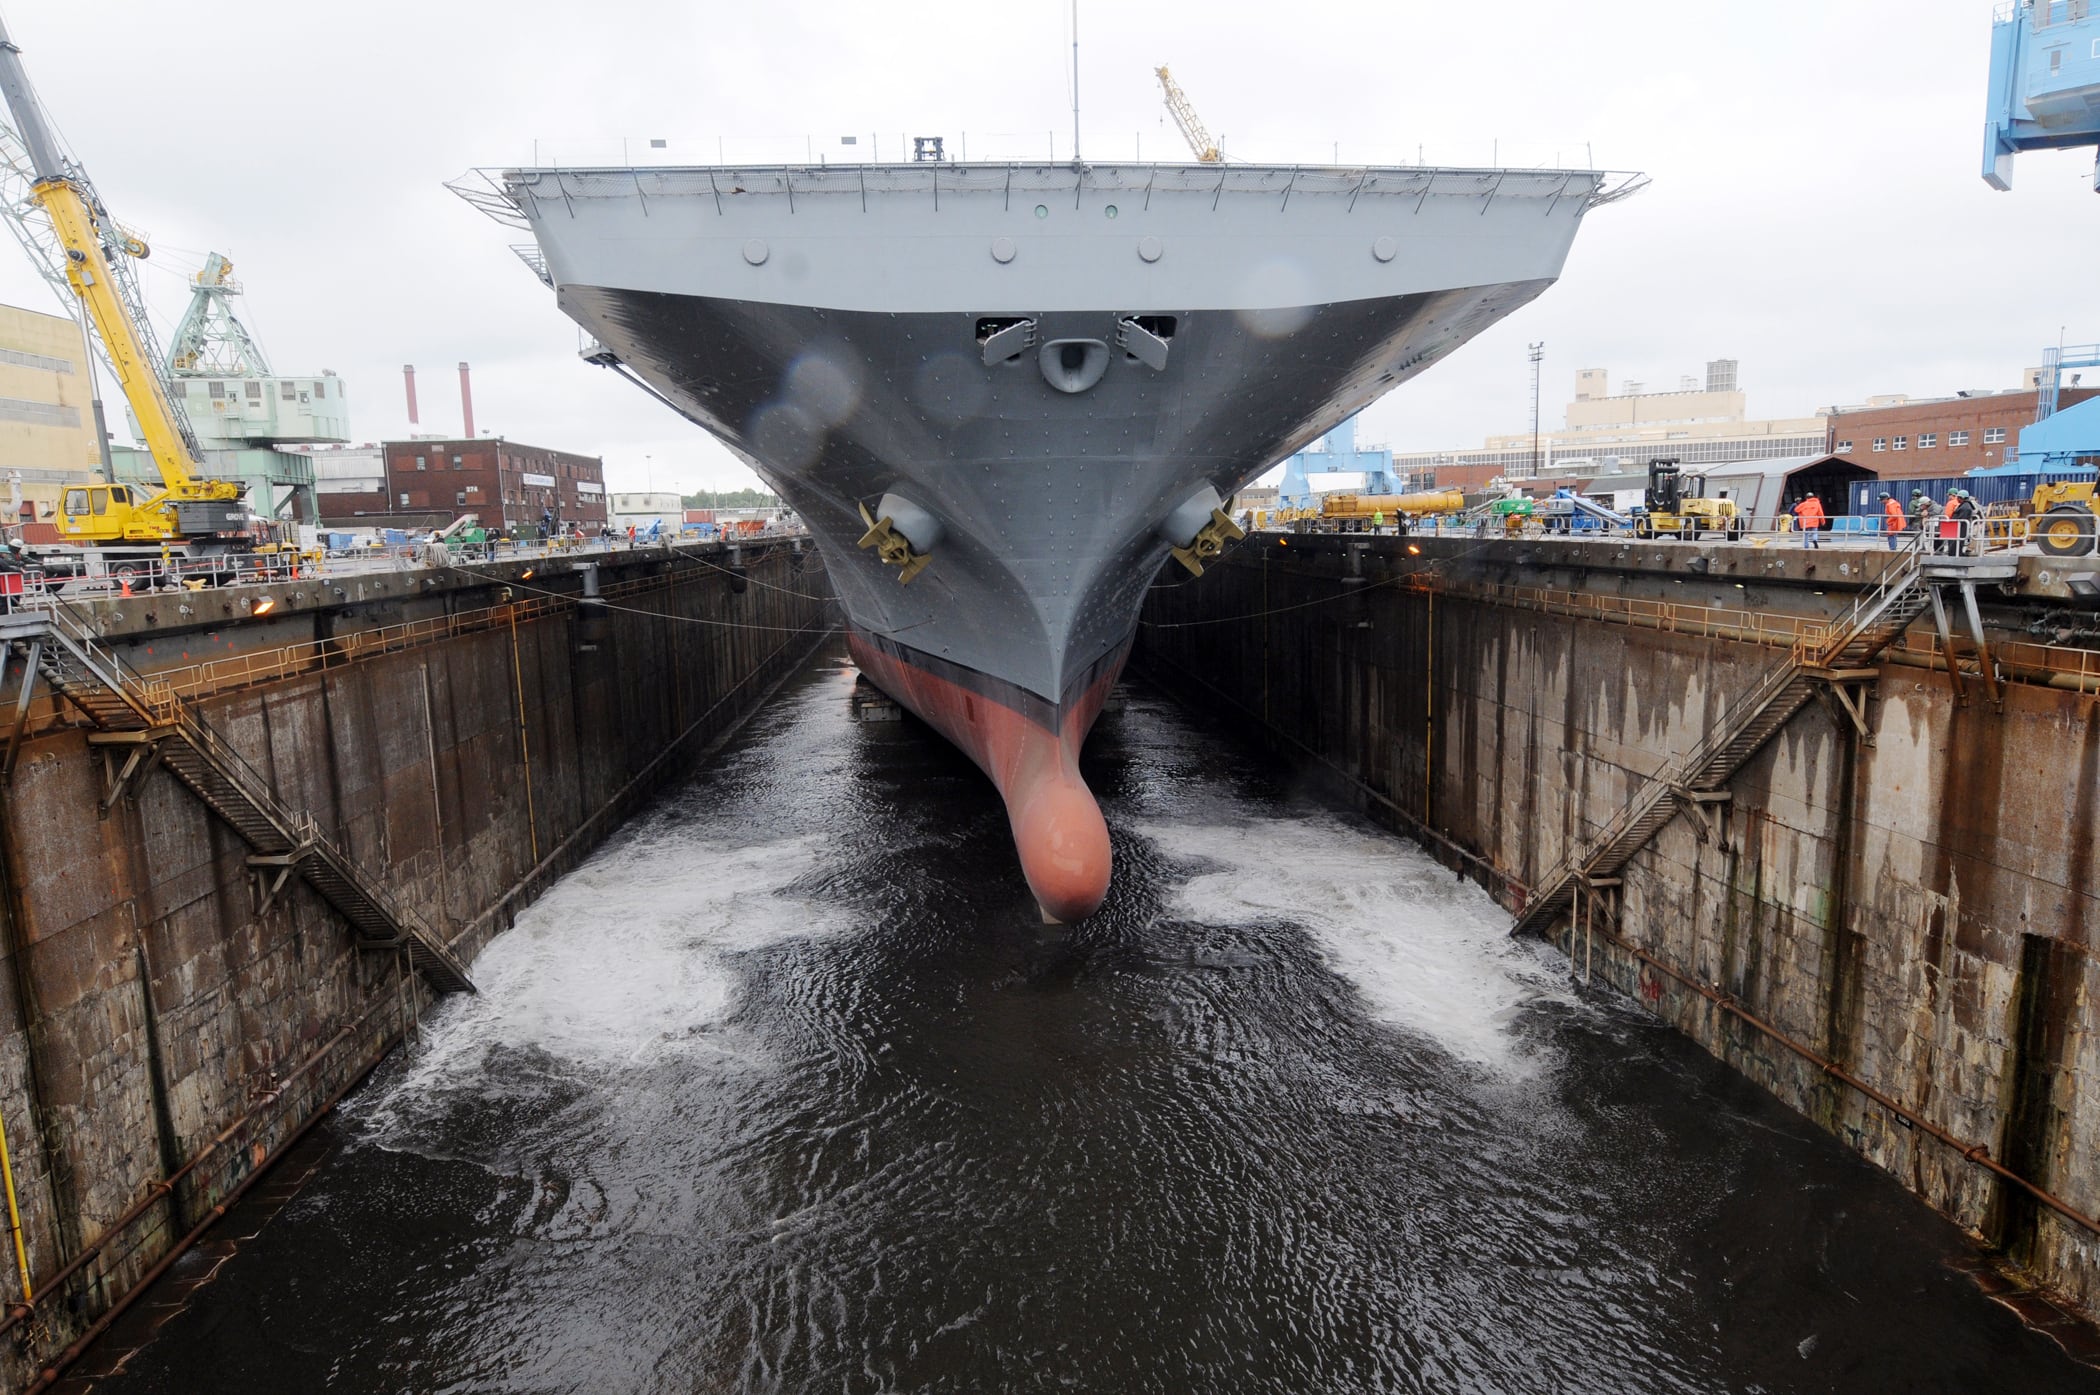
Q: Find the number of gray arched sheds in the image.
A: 1